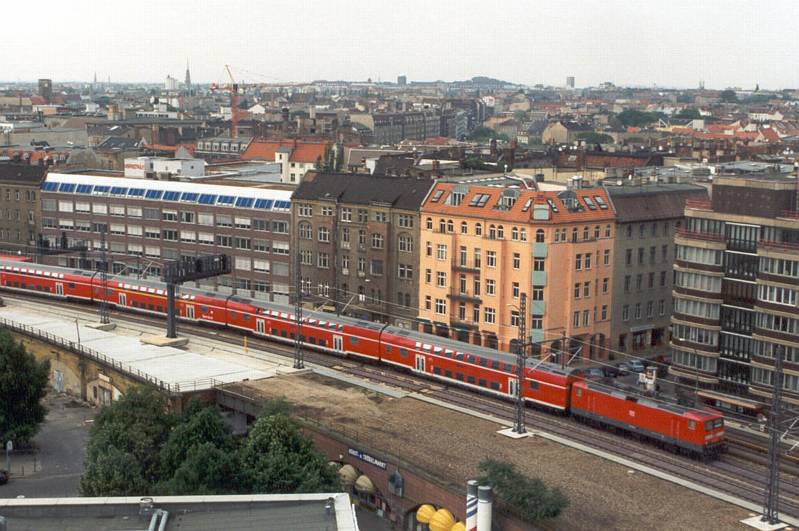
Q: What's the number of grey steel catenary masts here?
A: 4